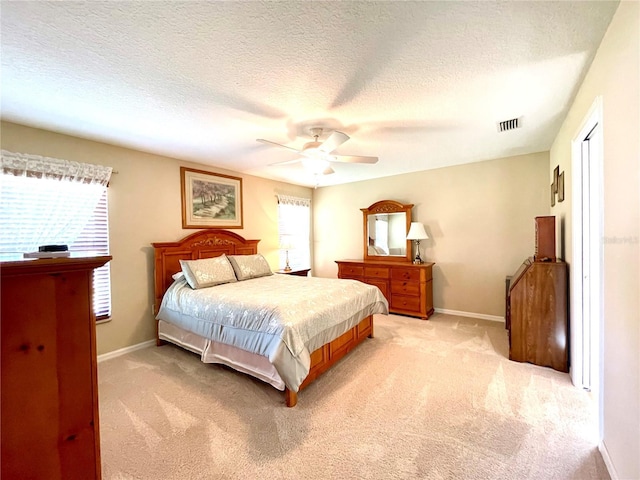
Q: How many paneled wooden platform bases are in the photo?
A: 1